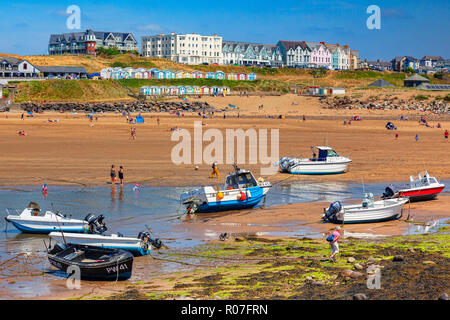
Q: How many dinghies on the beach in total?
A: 7